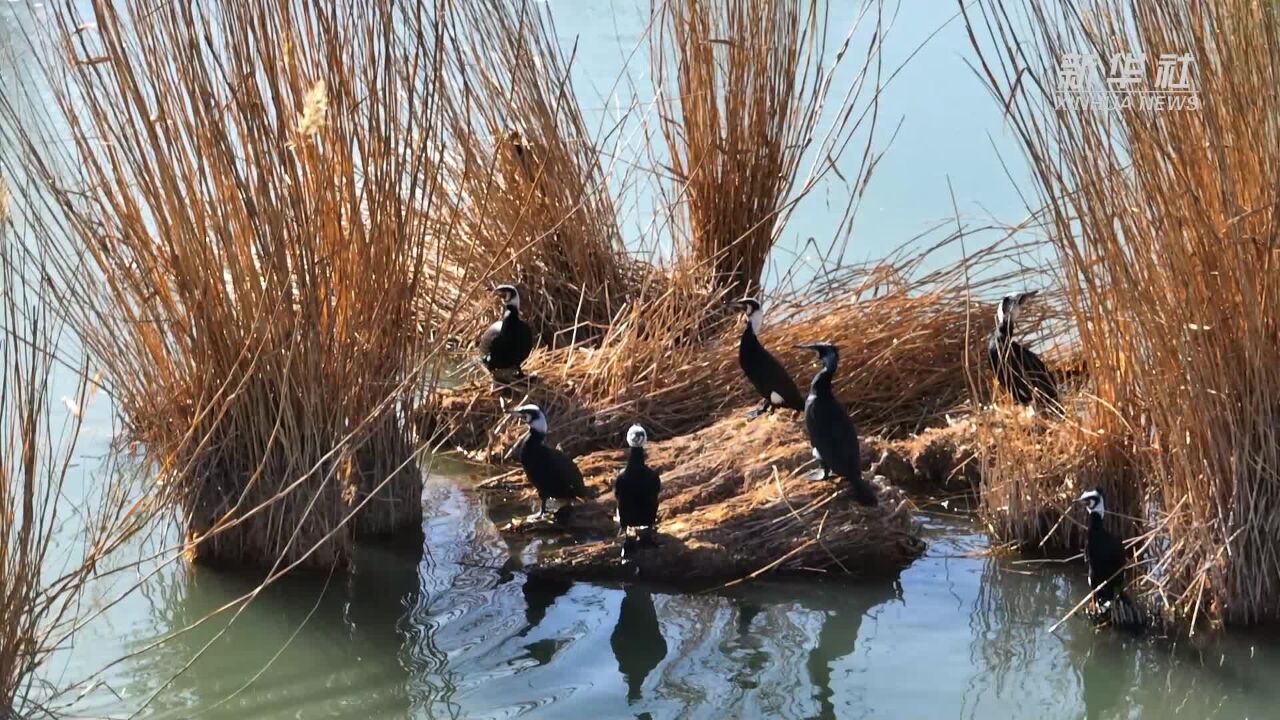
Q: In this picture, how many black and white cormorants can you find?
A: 7